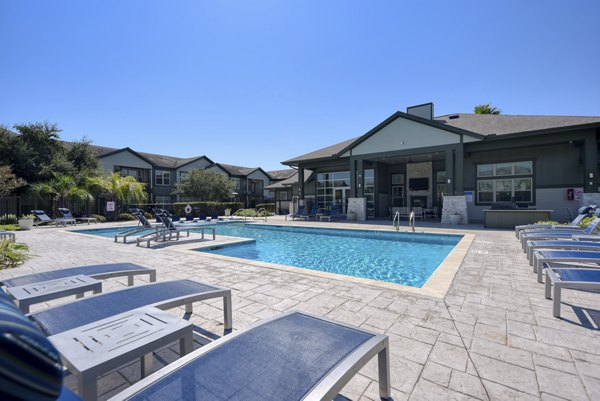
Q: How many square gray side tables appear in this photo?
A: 2